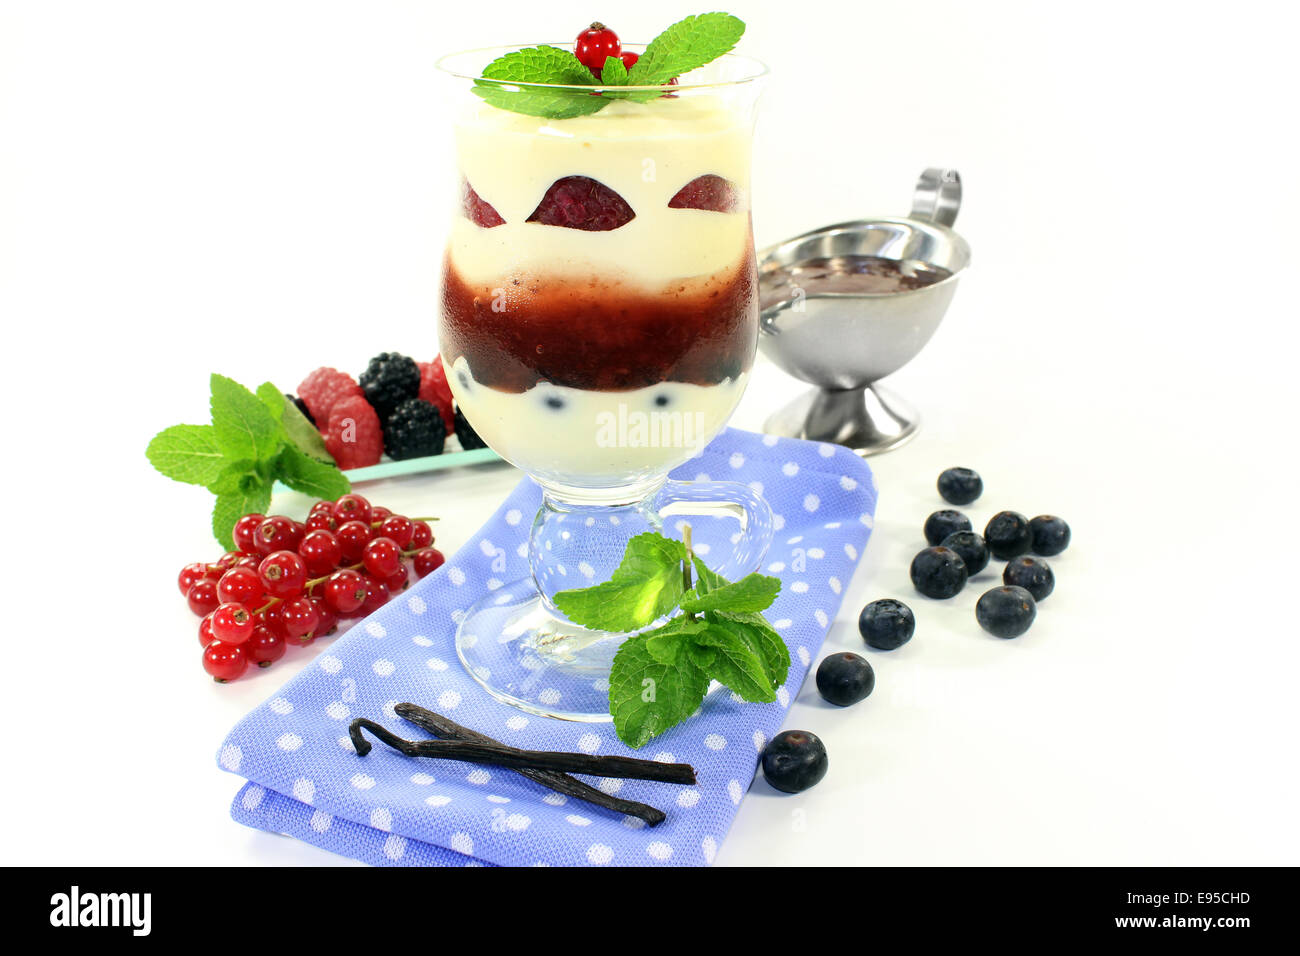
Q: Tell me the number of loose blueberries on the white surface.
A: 11